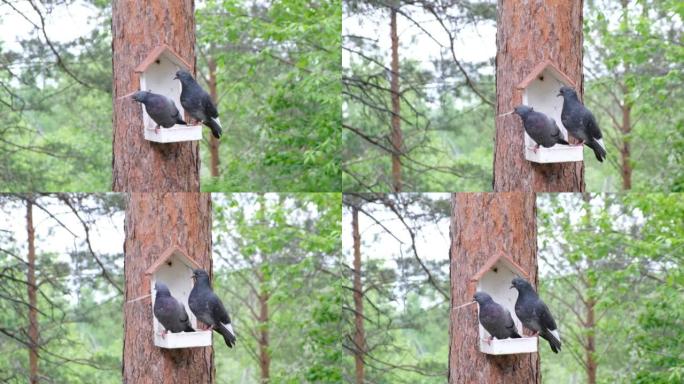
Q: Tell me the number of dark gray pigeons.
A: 8